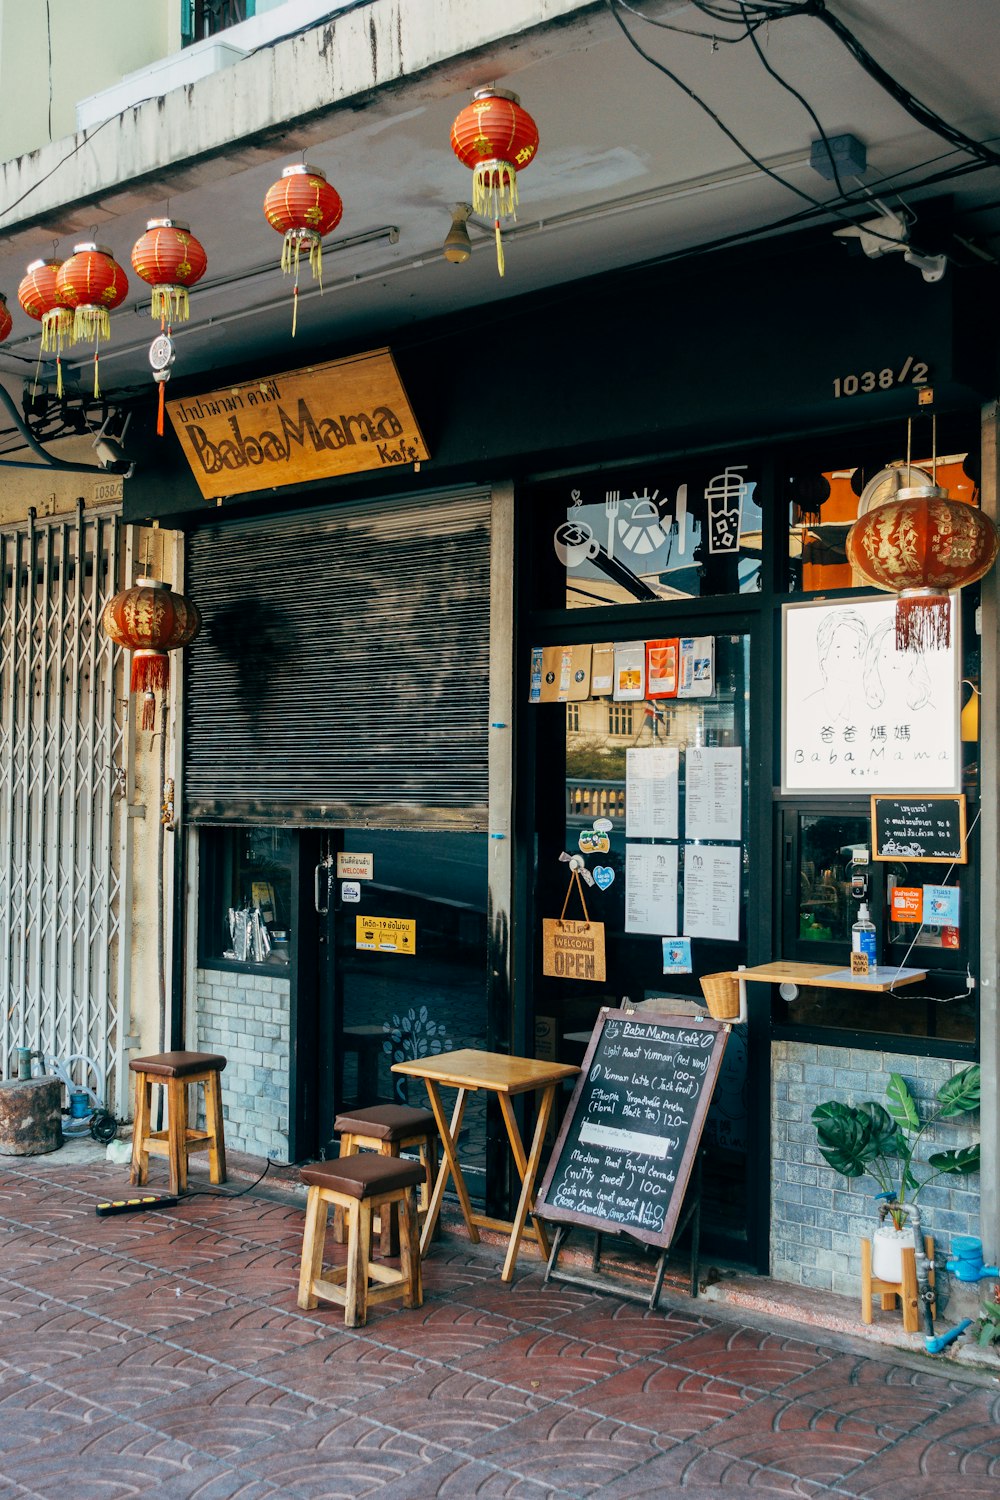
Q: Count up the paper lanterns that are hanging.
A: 8